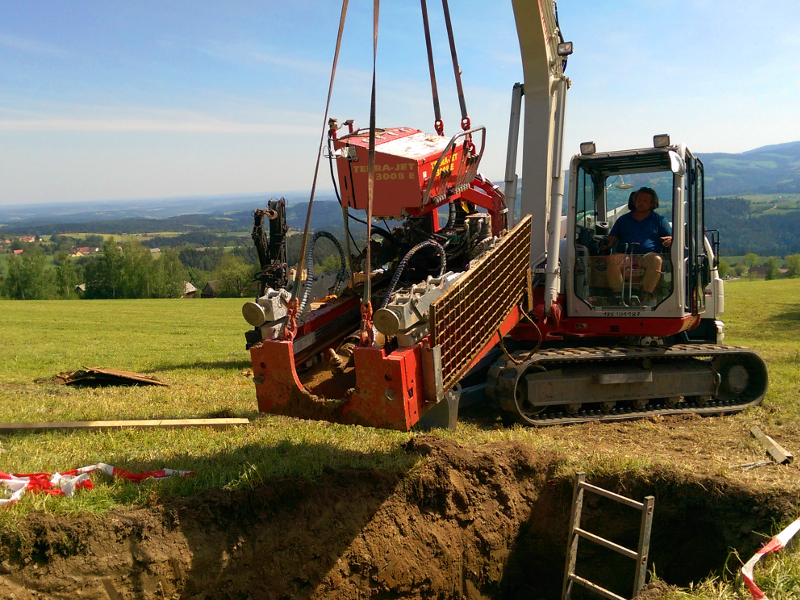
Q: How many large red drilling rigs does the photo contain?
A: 1